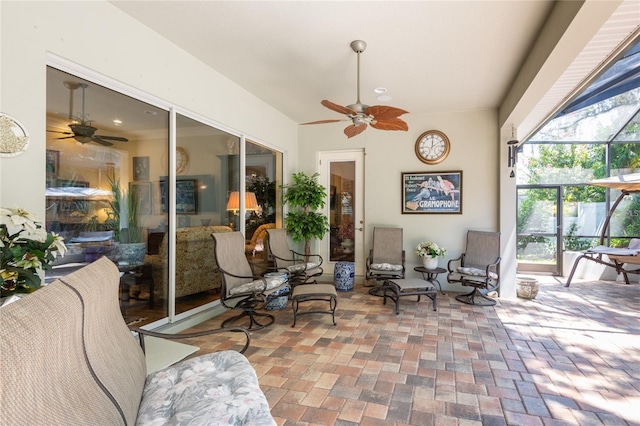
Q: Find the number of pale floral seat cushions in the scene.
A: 5